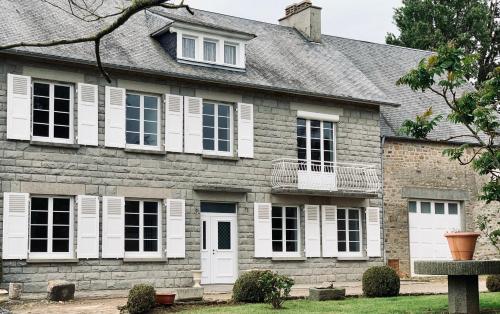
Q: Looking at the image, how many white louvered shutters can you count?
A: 14